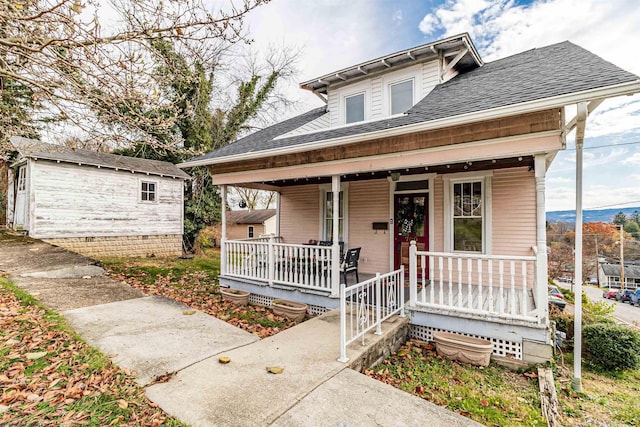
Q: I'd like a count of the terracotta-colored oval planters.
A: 3